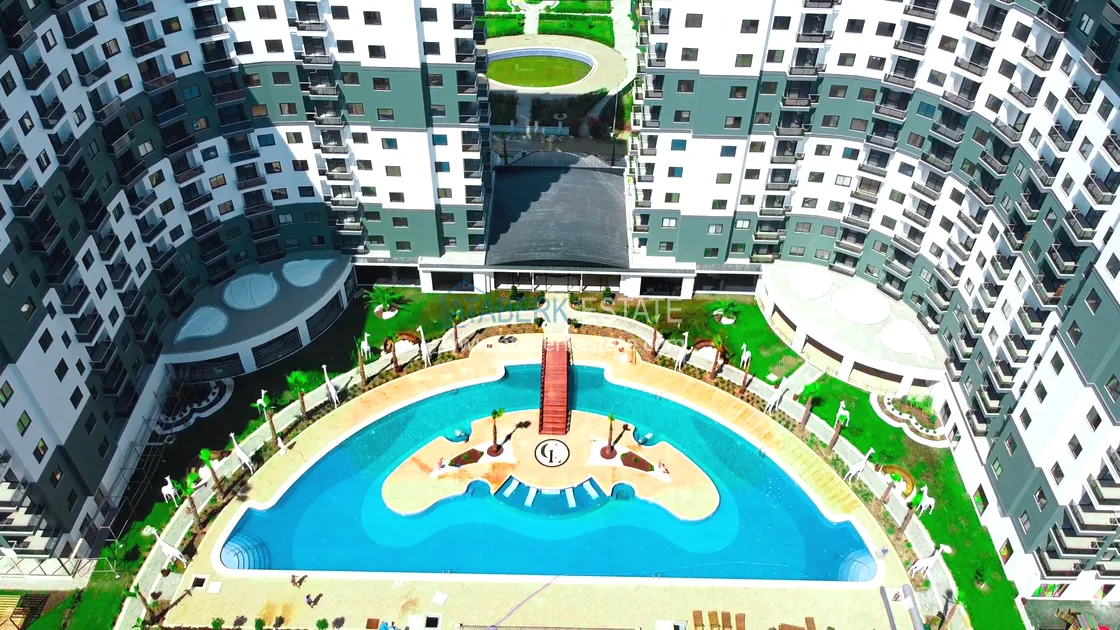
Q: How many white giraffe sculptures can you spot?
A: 14